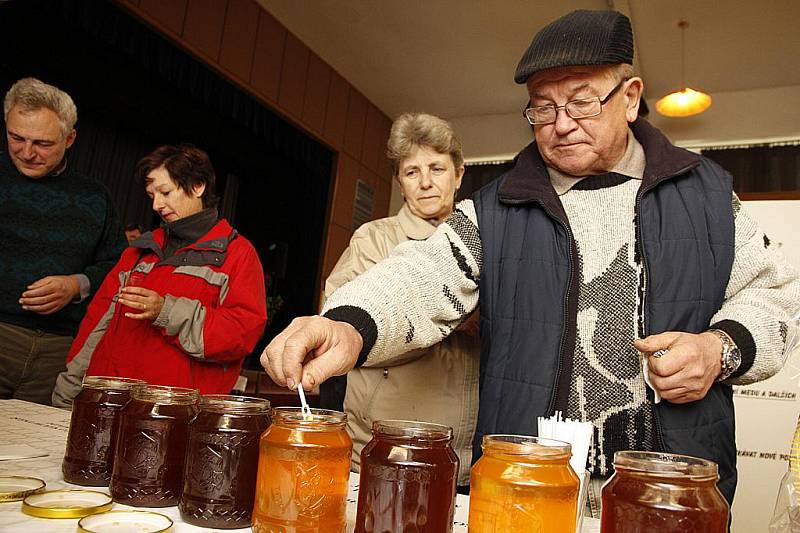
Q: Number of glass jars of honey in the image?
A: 7